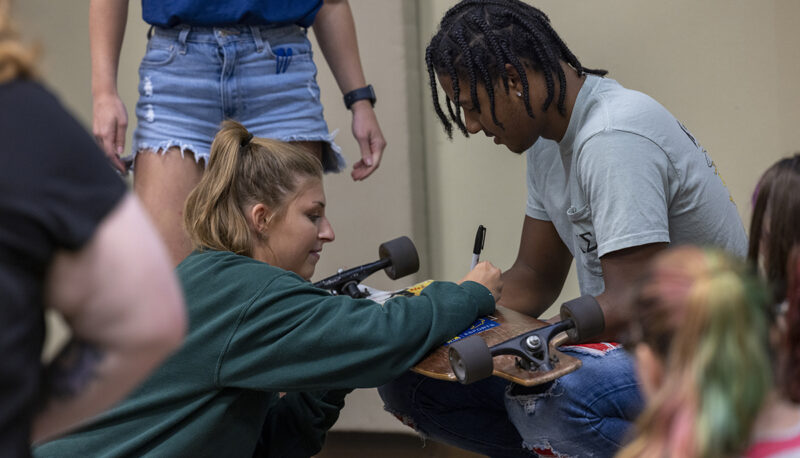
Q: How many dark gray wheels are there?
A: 3